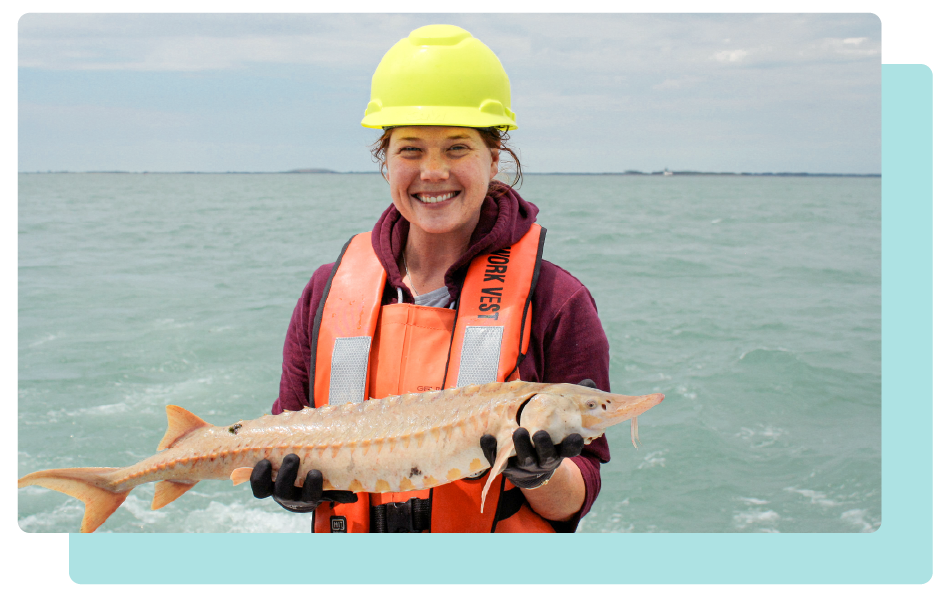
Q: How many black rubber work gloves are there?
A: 2